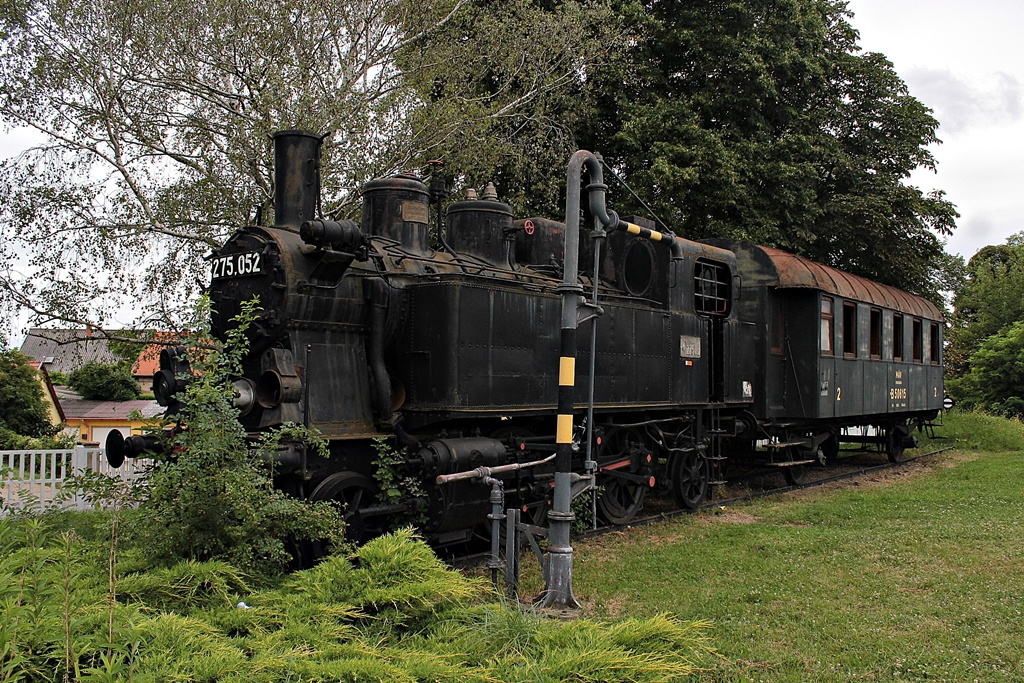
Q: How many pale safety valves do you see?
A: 2